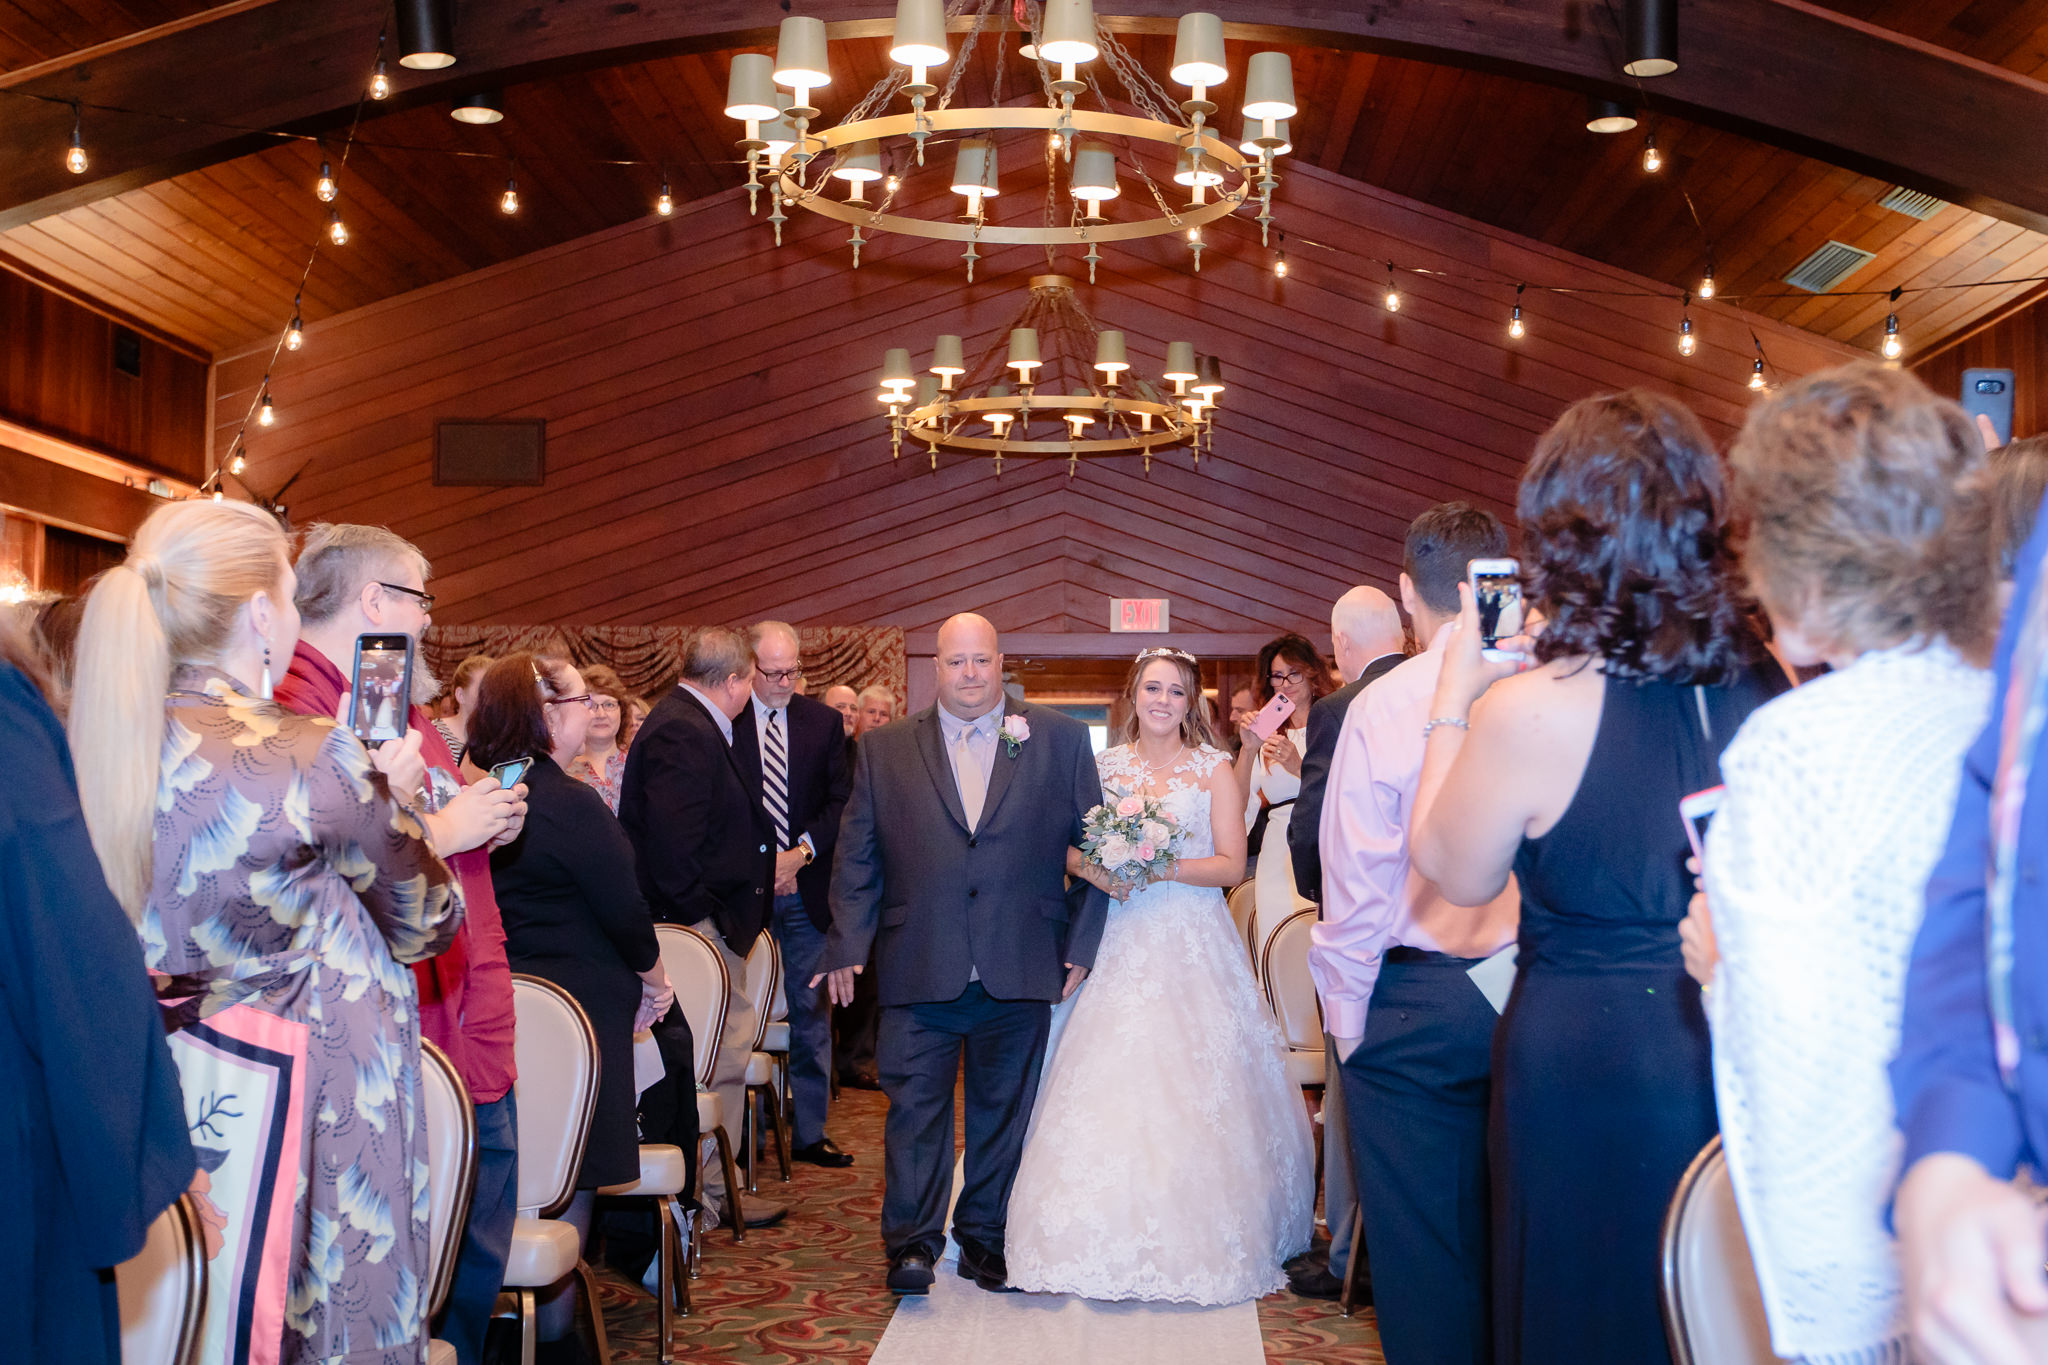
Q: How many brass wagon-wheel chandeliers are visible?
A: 2